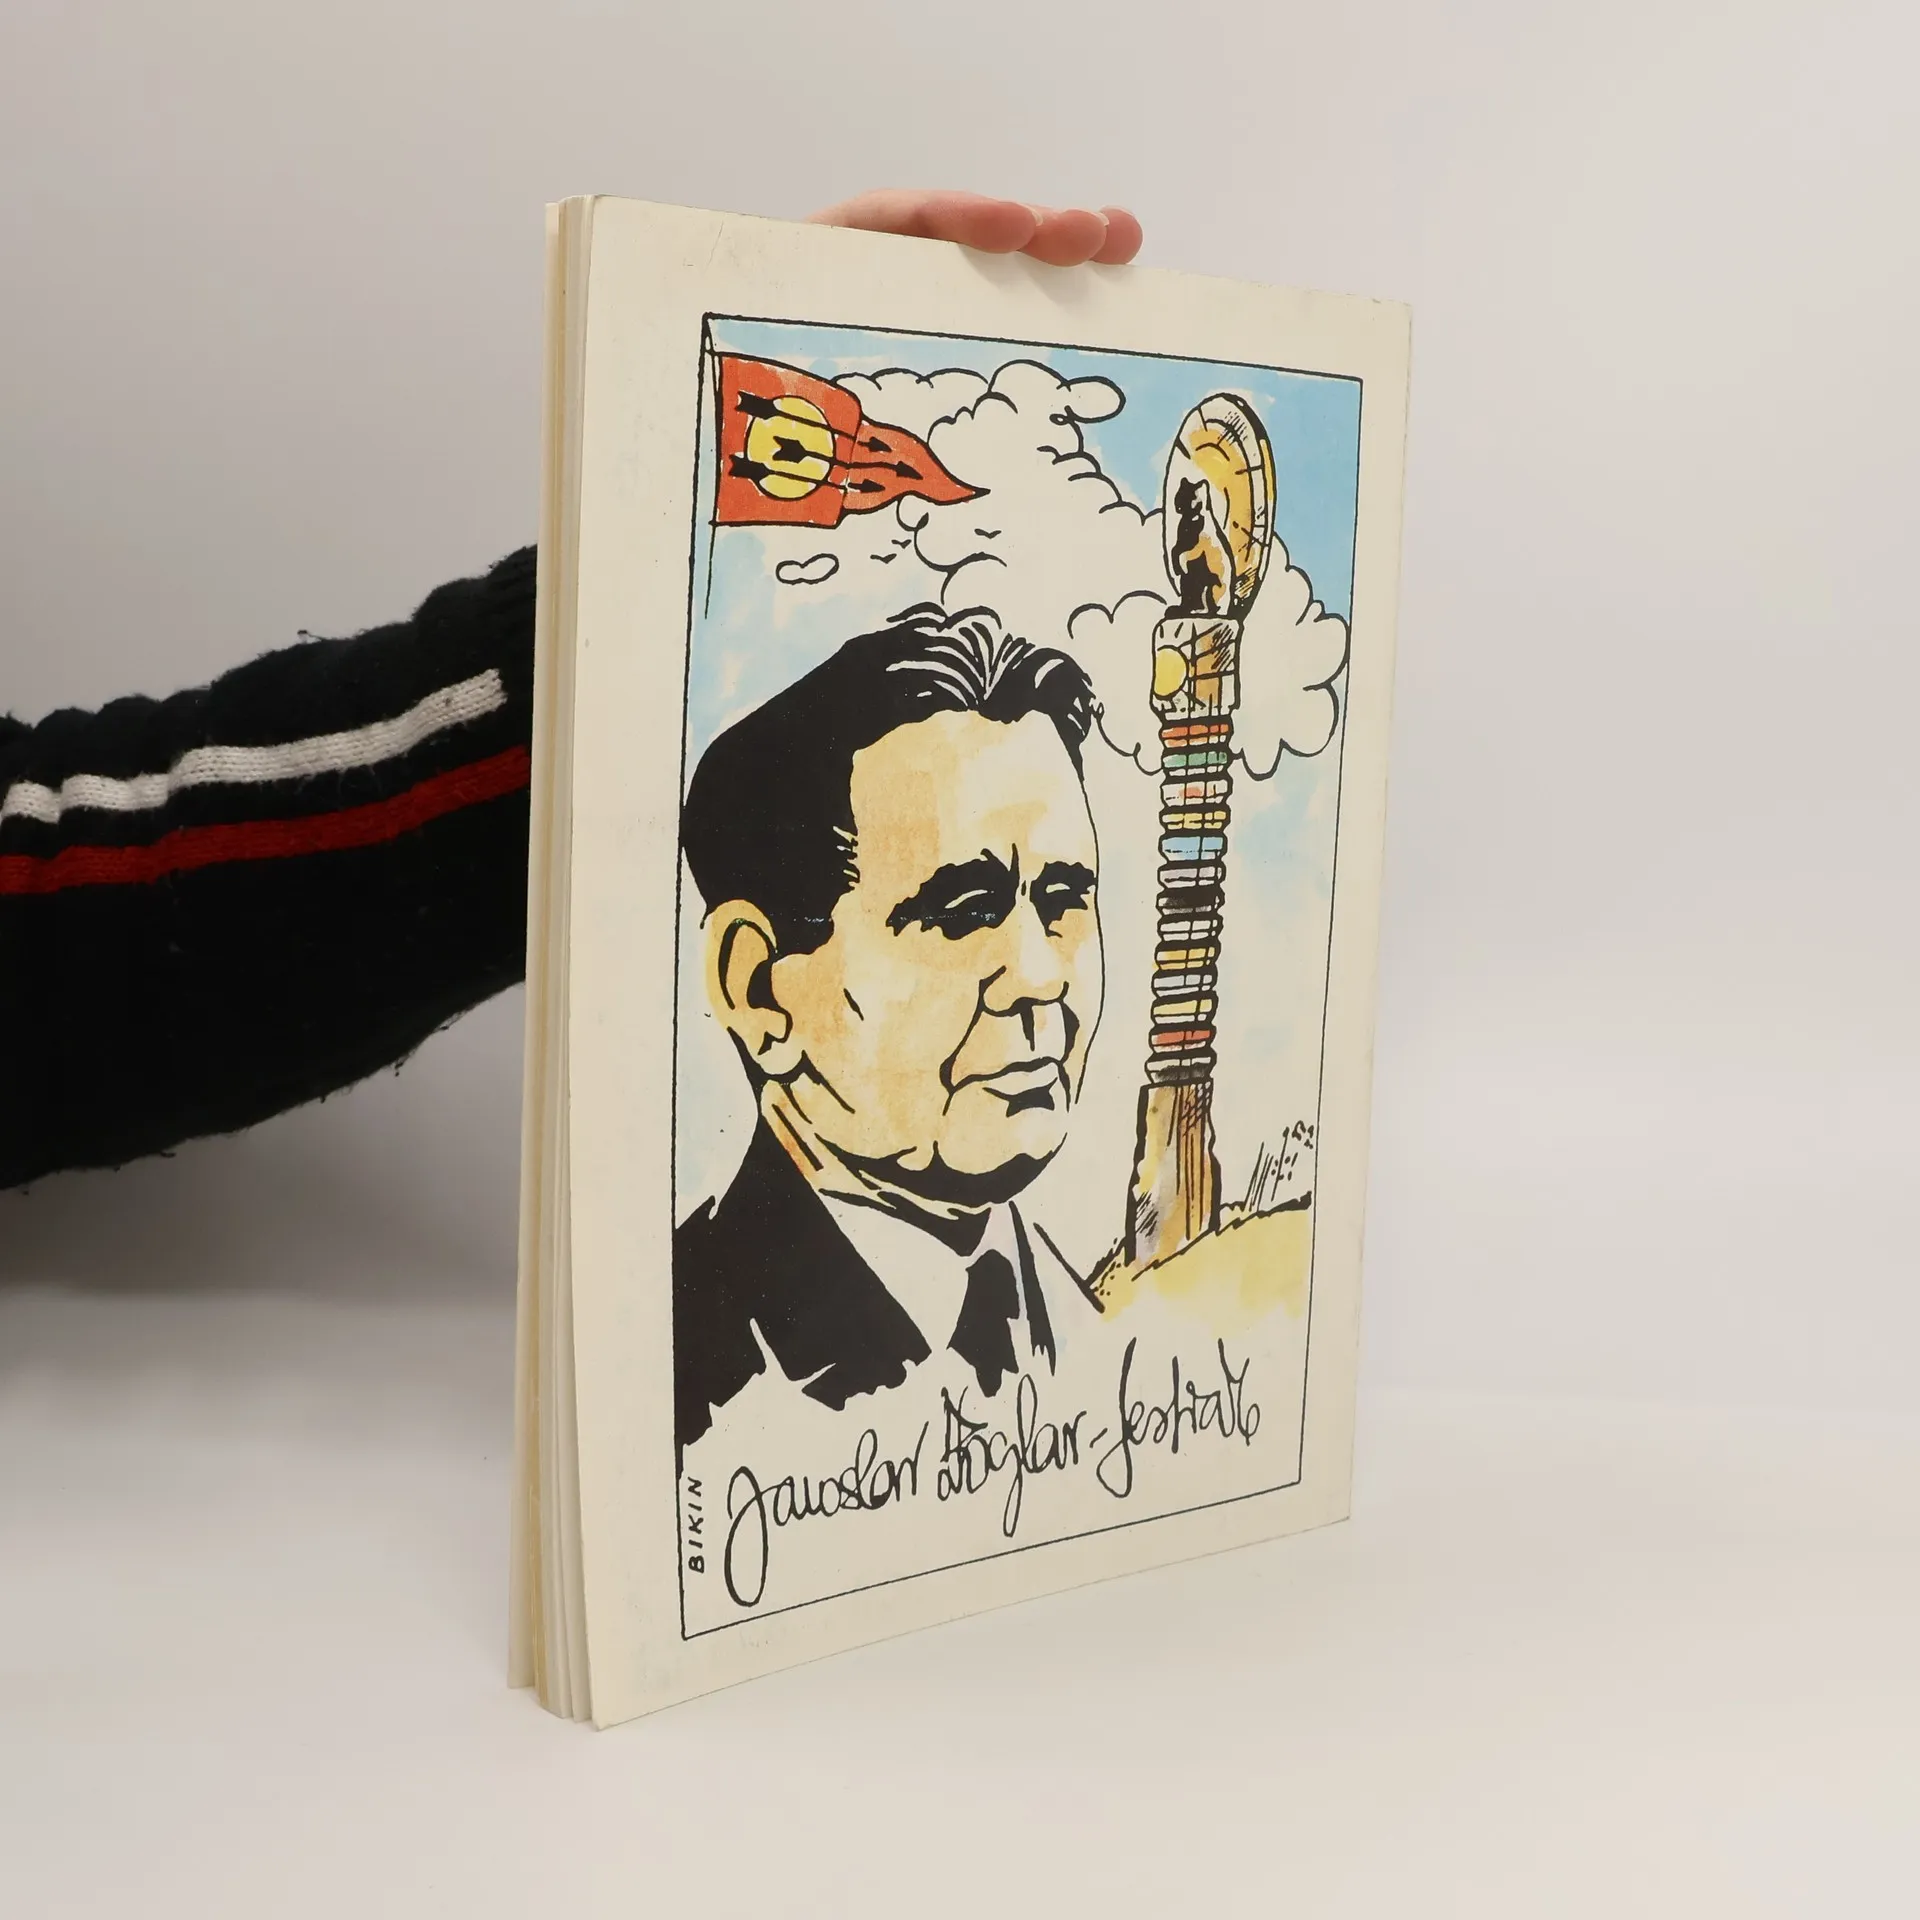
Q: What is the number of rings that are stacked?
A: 13